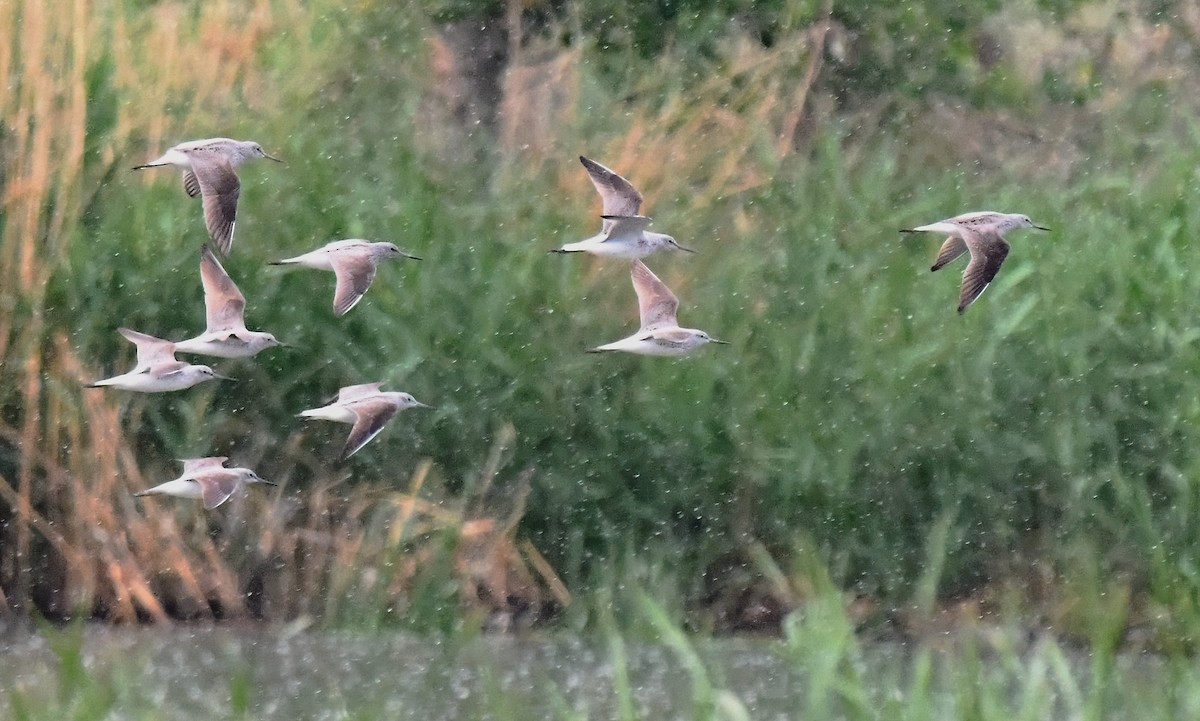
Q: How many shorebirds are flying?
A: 9